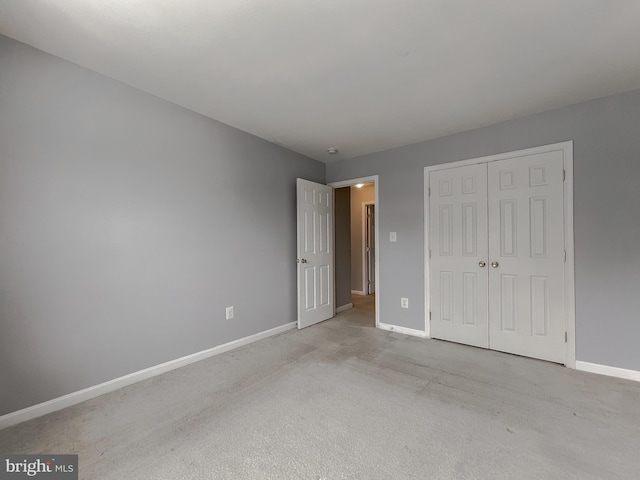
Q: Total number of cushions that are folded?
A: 0